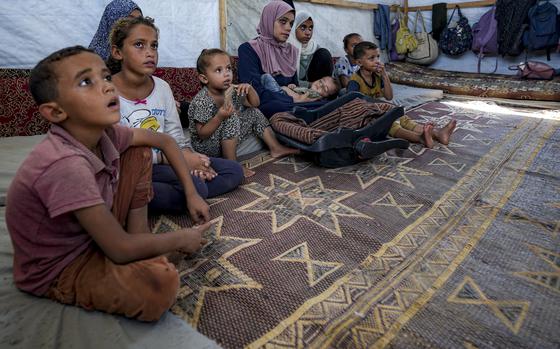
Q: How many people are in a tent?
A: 9